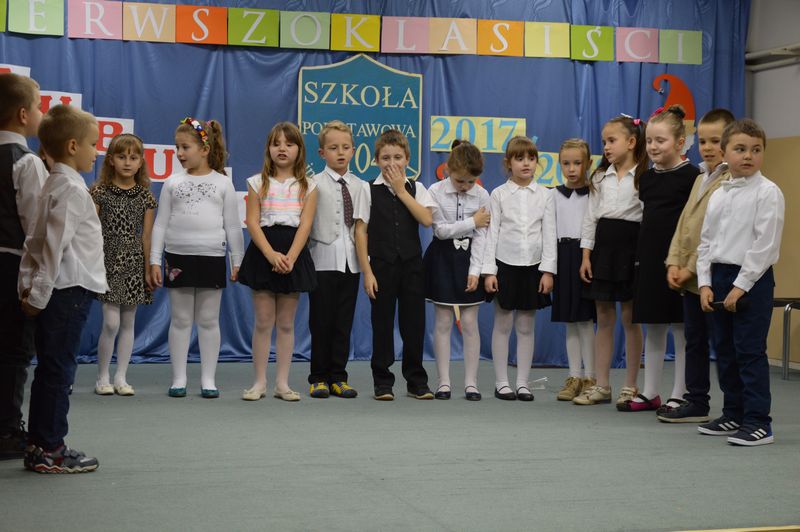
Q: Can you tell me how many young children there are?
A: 14